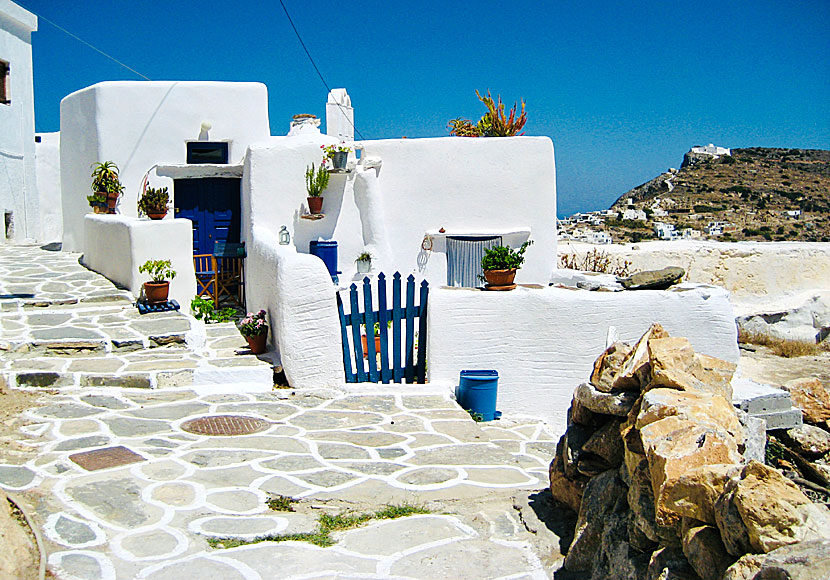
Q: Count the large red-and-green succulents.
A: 1